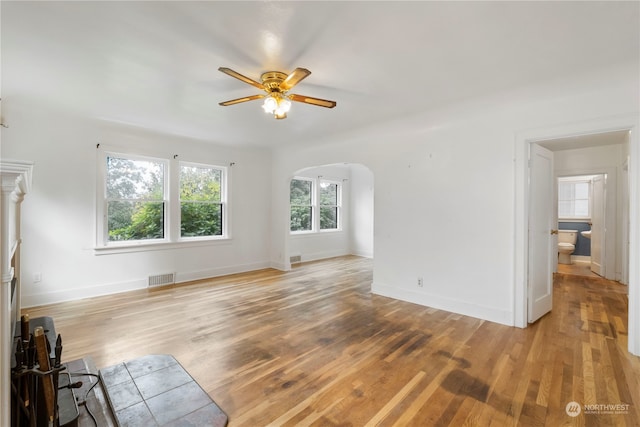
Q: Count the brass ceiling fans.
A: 1